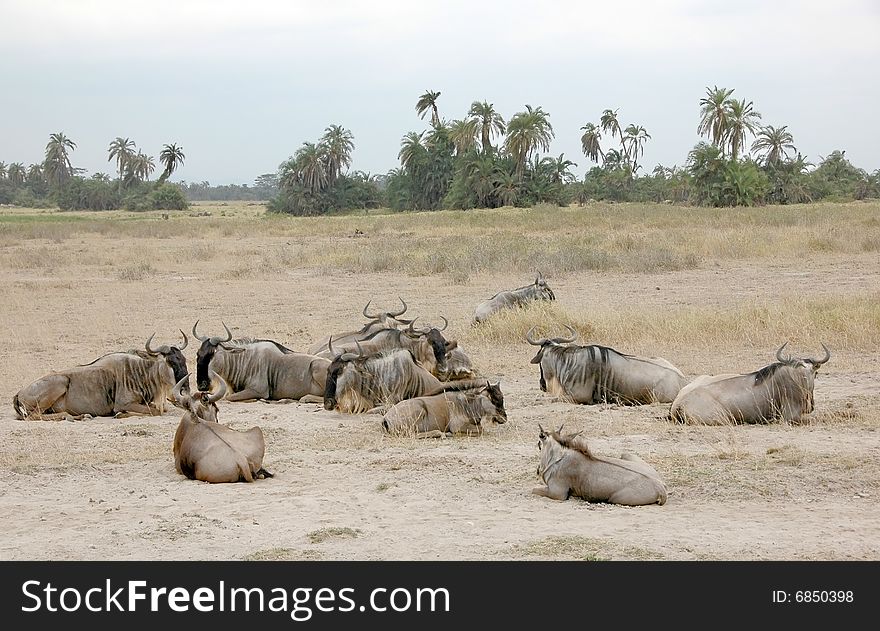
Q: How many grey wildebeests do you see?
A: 11